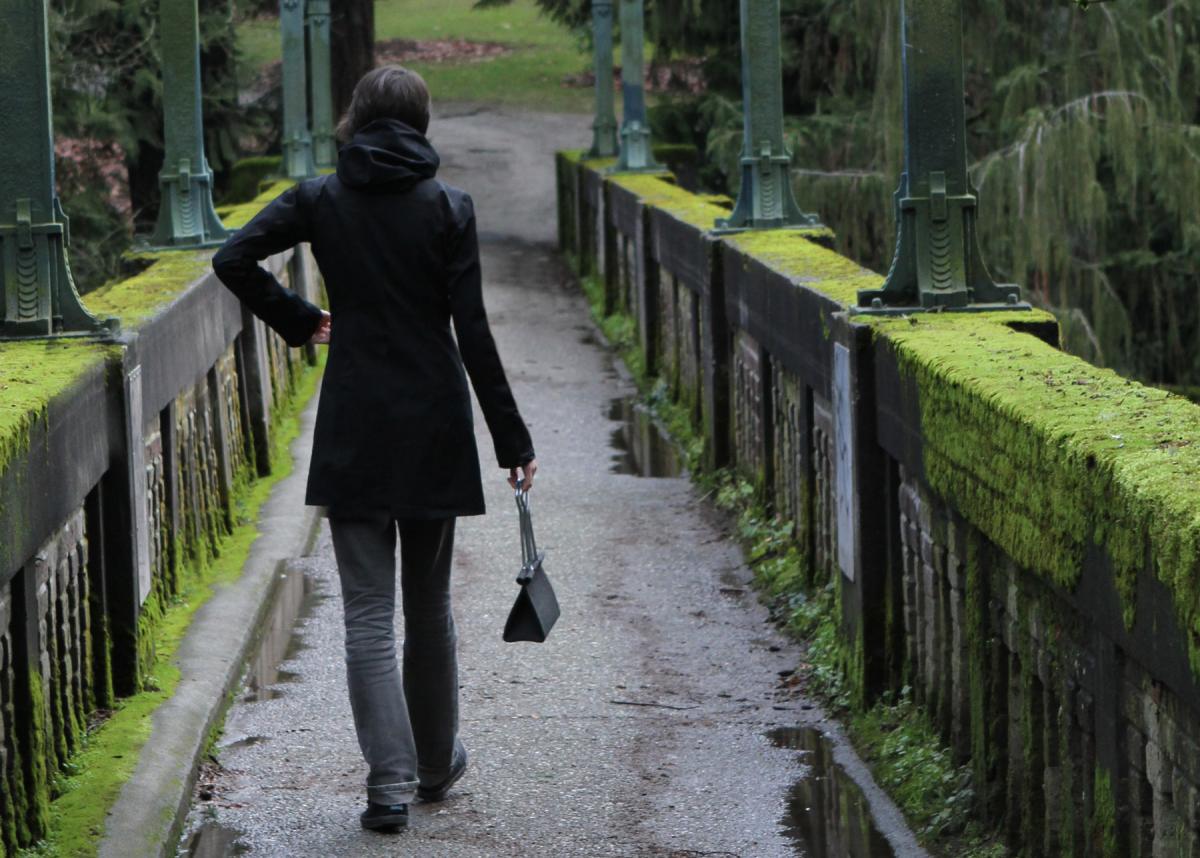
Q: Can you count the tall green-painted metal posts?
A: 8